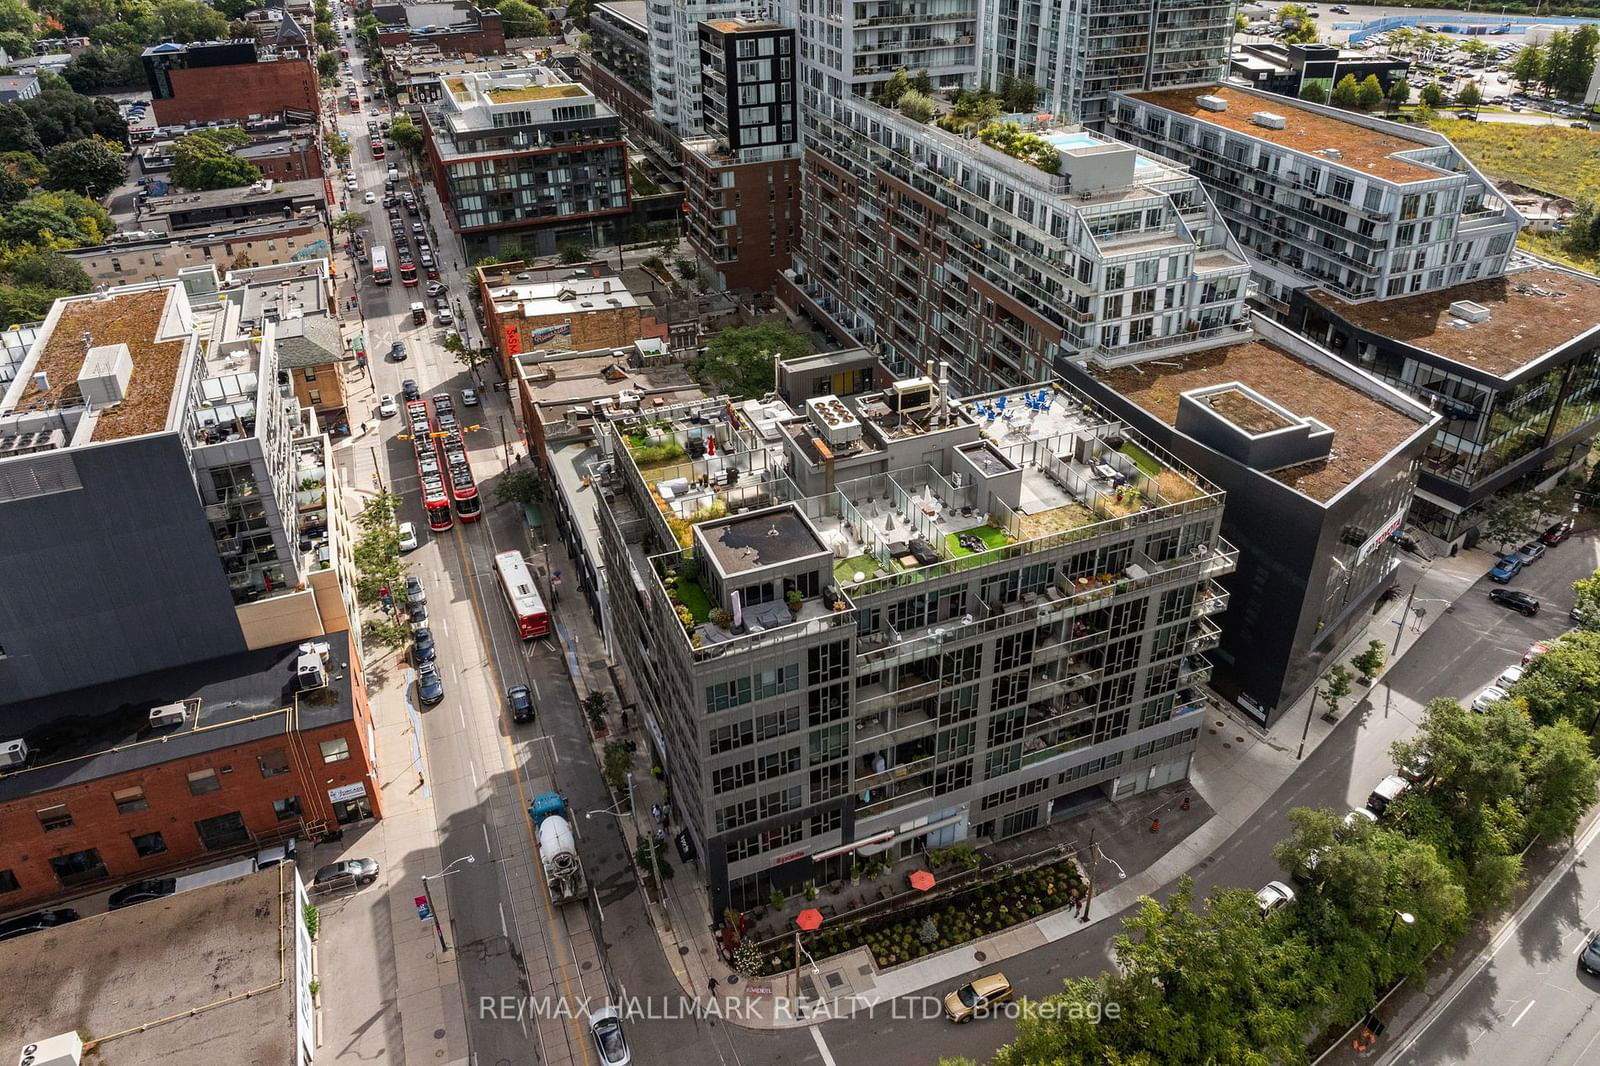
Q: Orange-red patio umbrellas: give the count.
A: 2